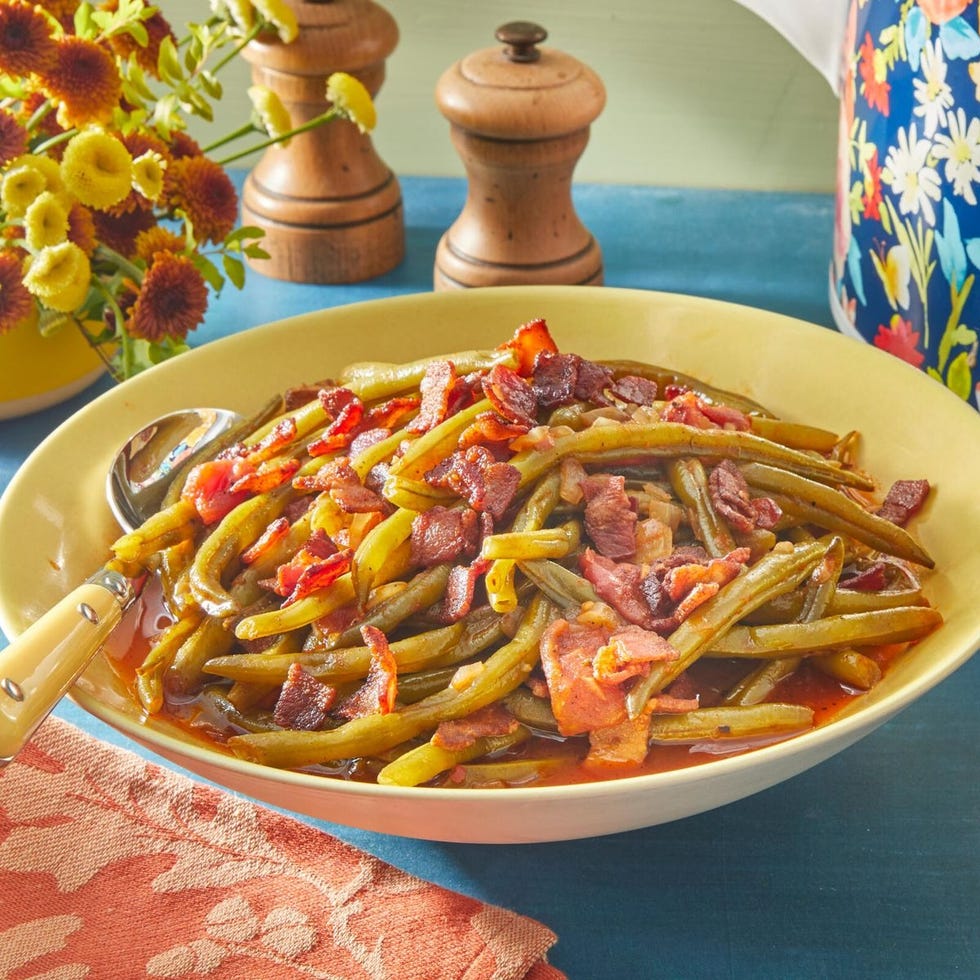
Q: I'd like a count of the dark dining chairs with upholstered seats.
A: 0